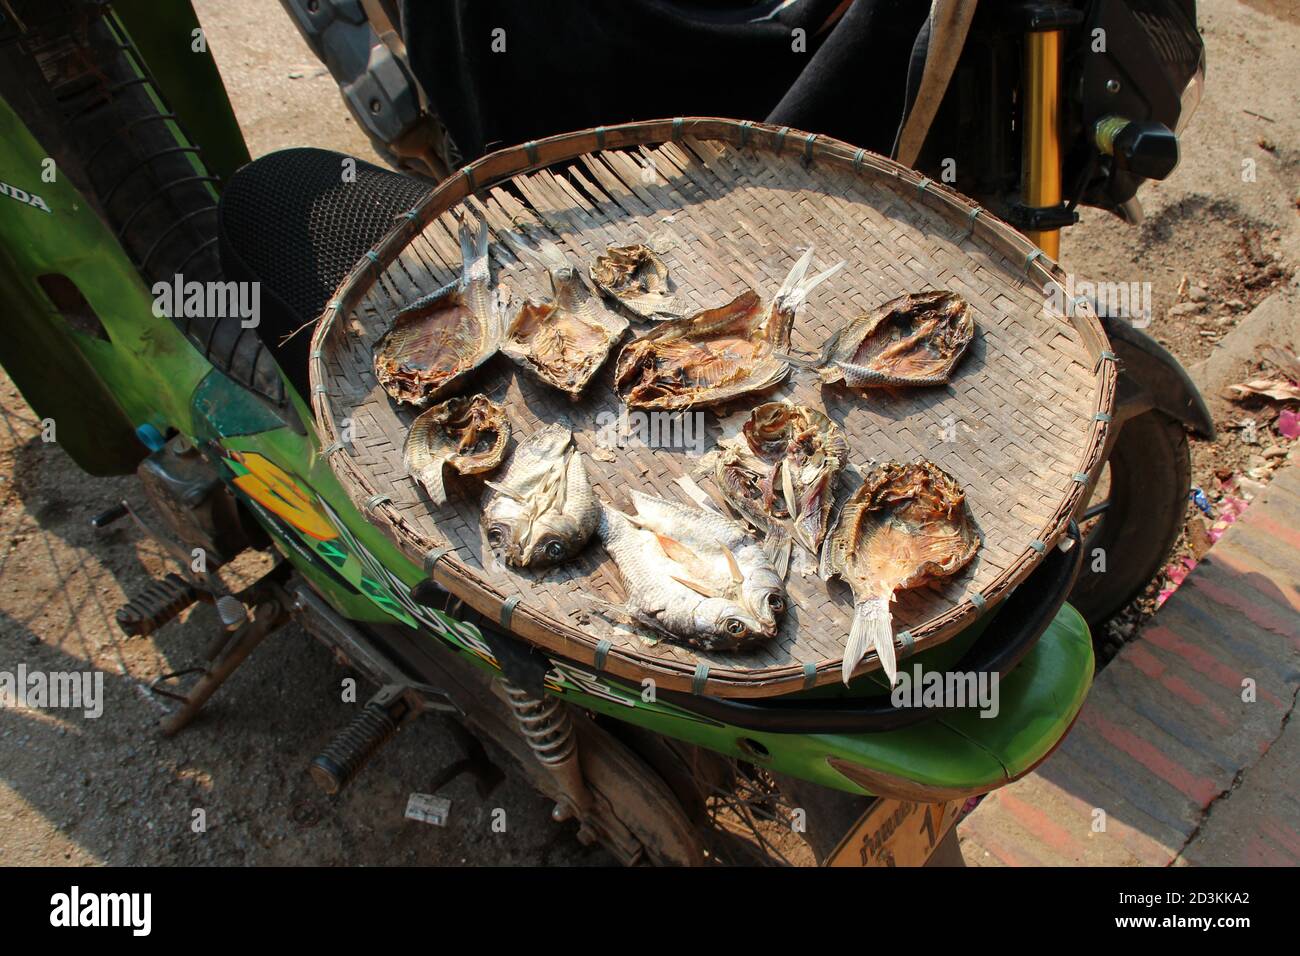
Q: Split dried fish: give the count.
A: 10